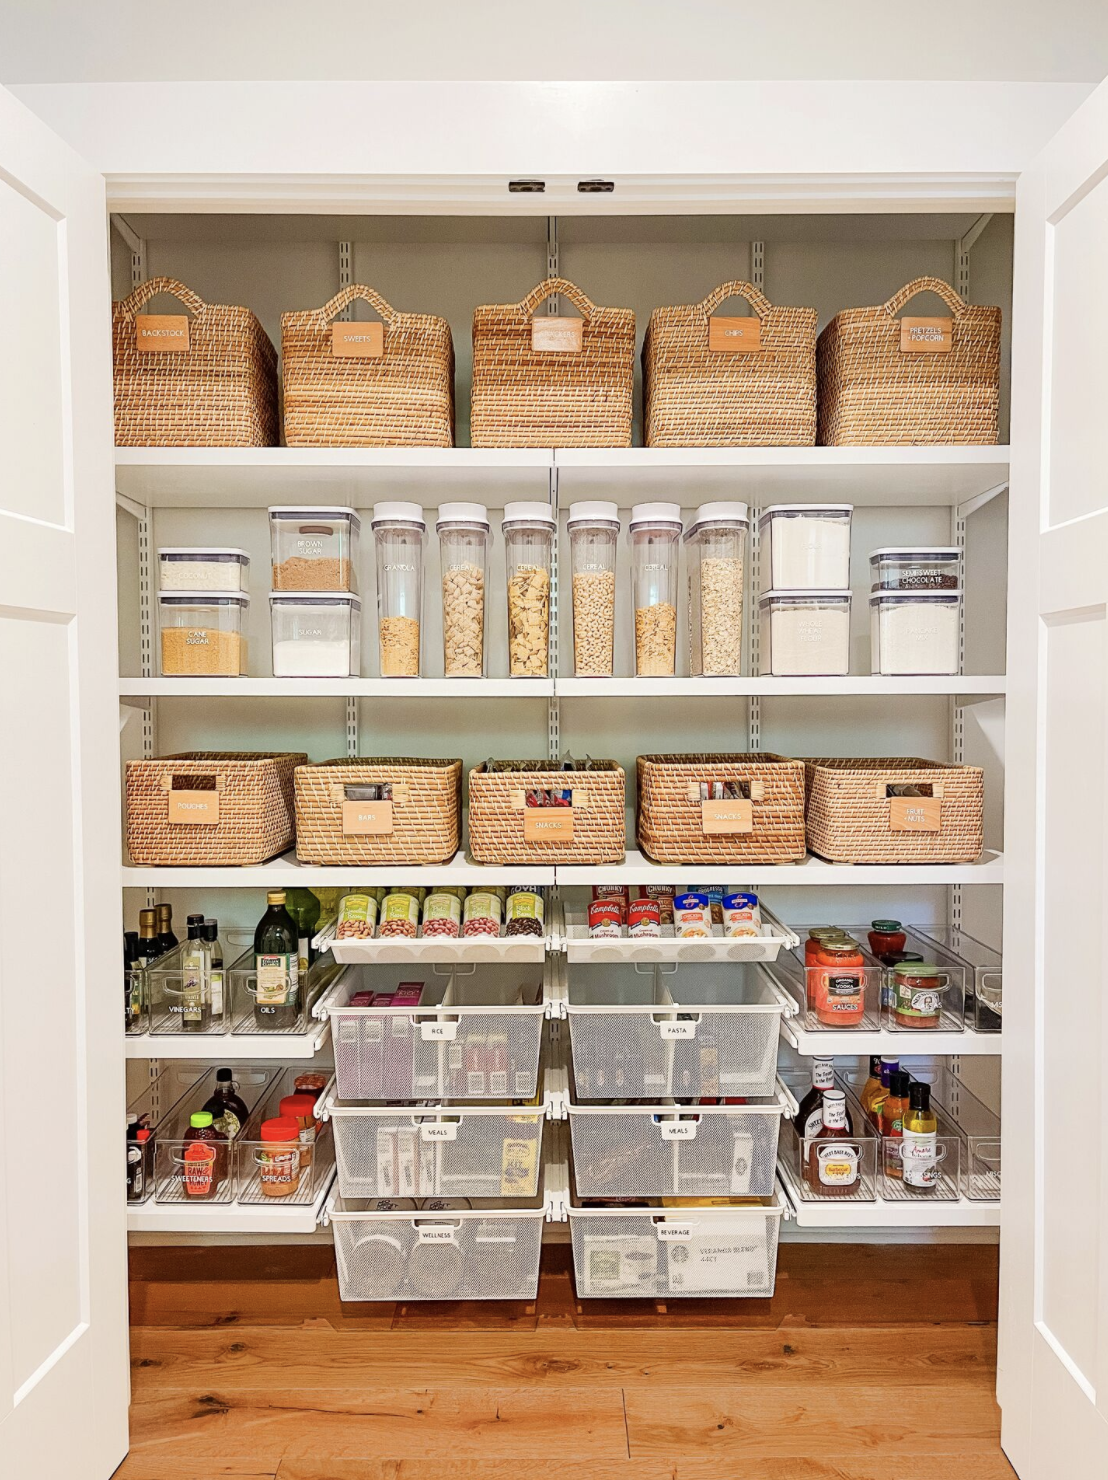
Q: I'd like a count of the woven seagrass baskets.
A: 10